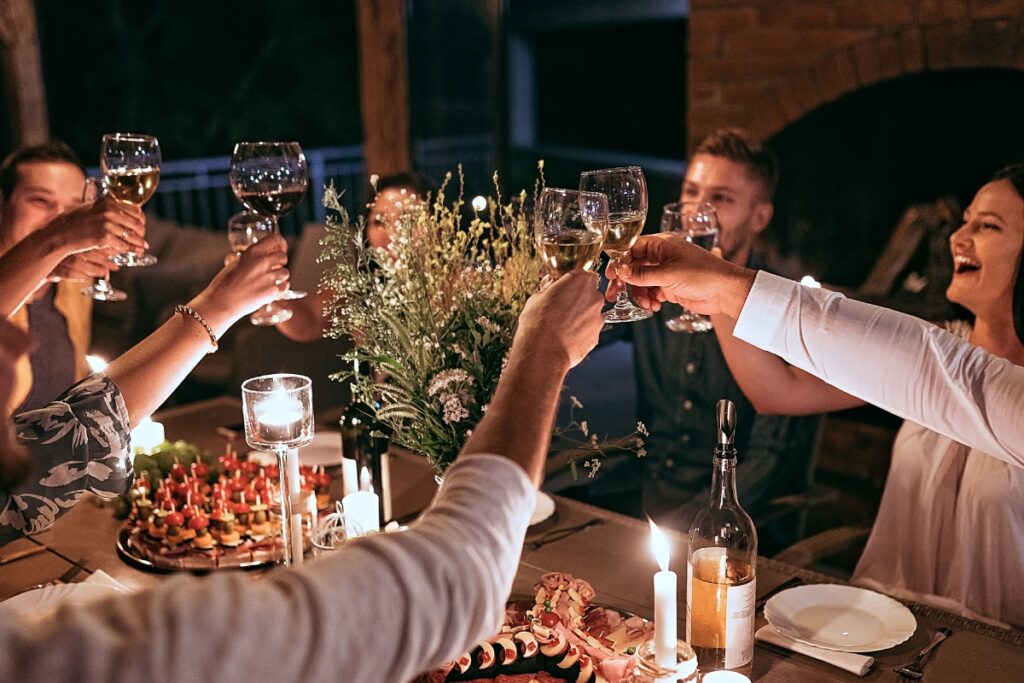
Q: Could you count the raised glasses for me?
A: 7